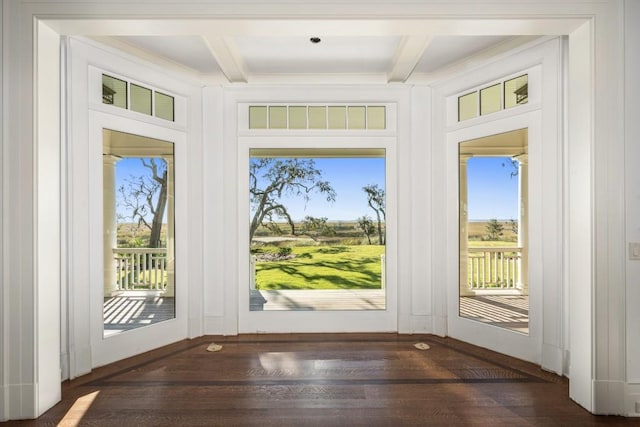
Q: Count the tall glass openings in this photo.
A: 3